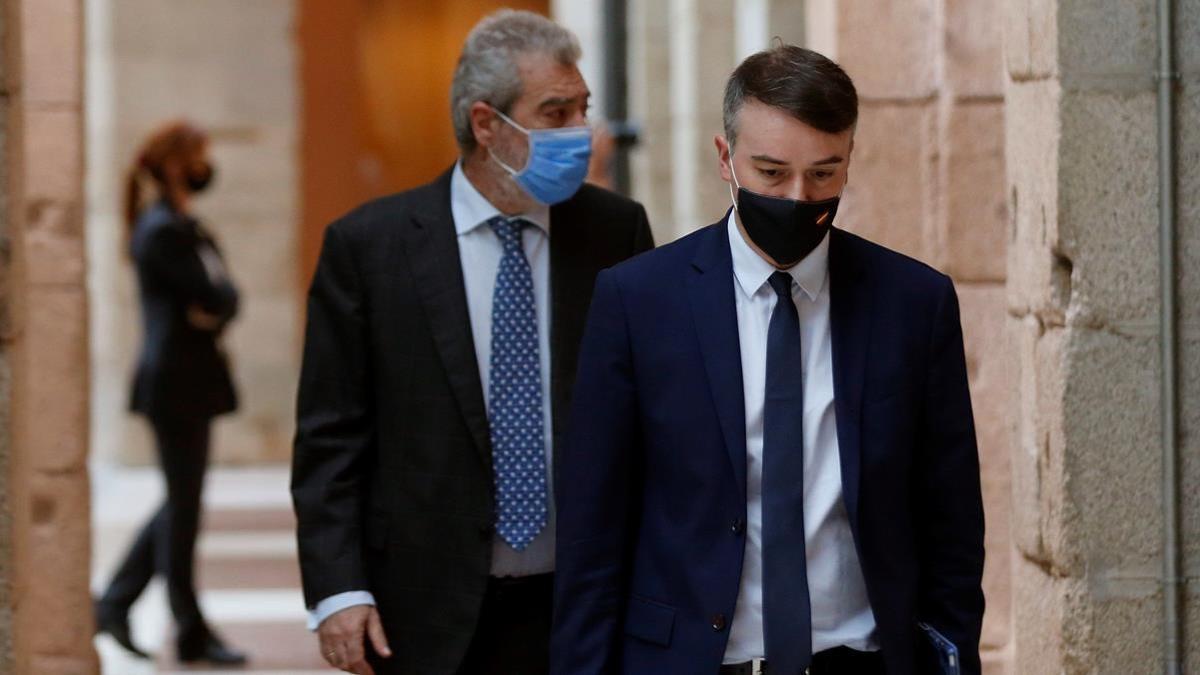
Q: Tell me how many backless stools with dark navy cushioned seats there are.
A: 0